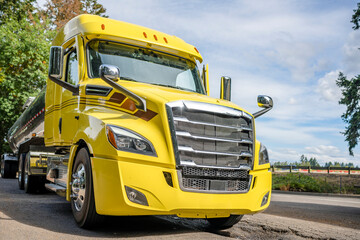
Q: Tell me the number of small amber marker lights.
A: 5